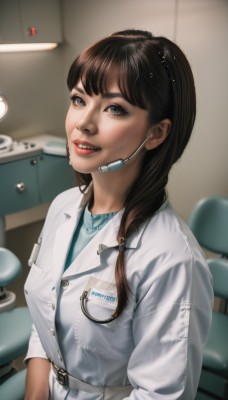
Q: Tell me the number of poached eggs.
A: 0